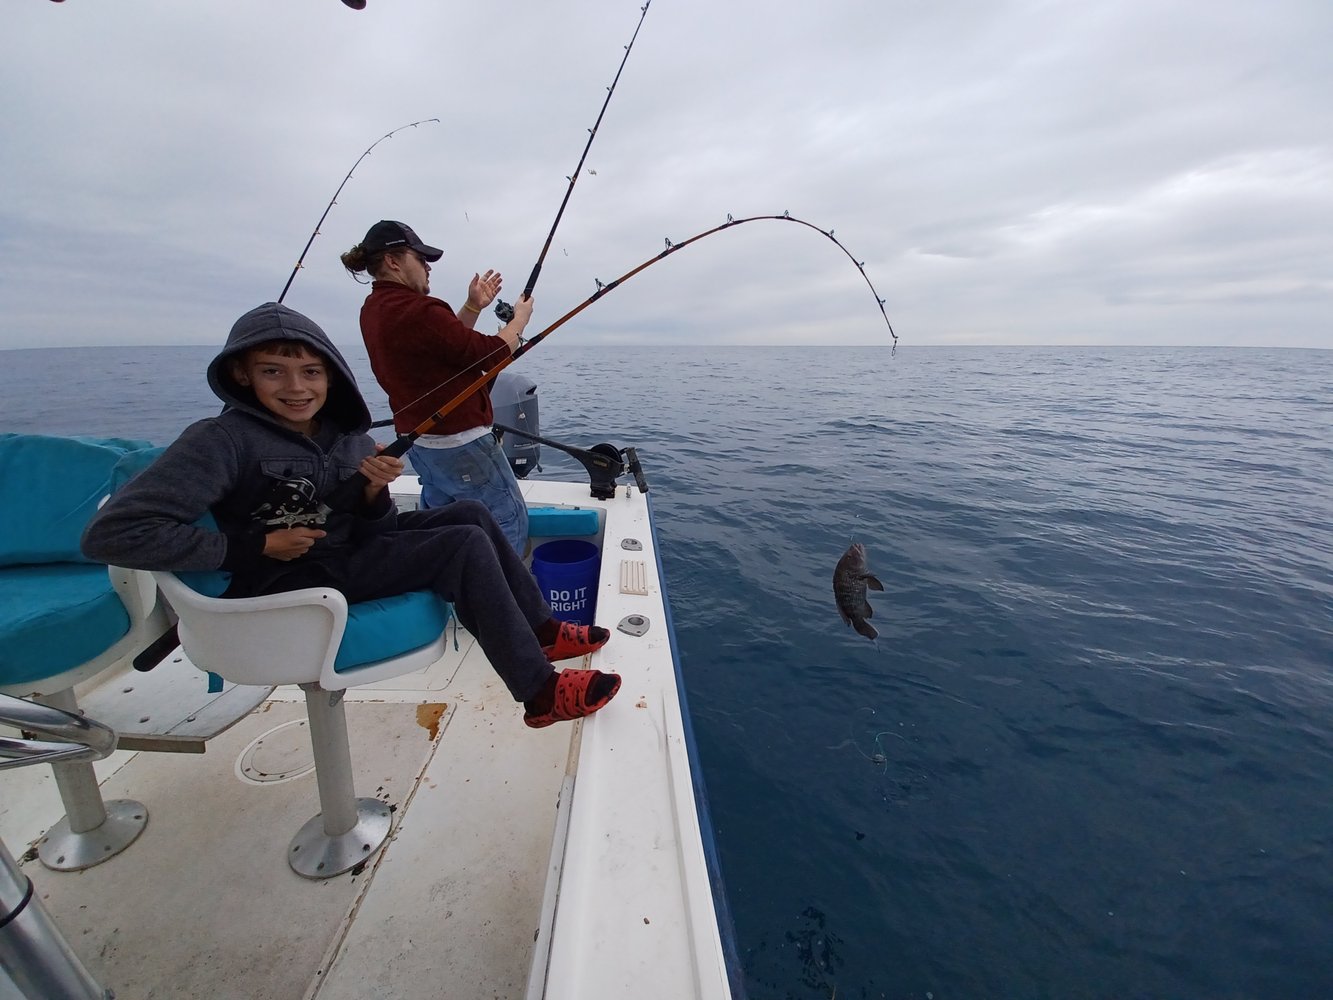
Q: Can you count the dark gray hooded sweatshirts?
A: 1